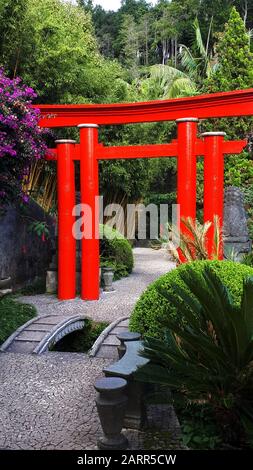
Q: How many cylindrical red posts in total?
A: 4